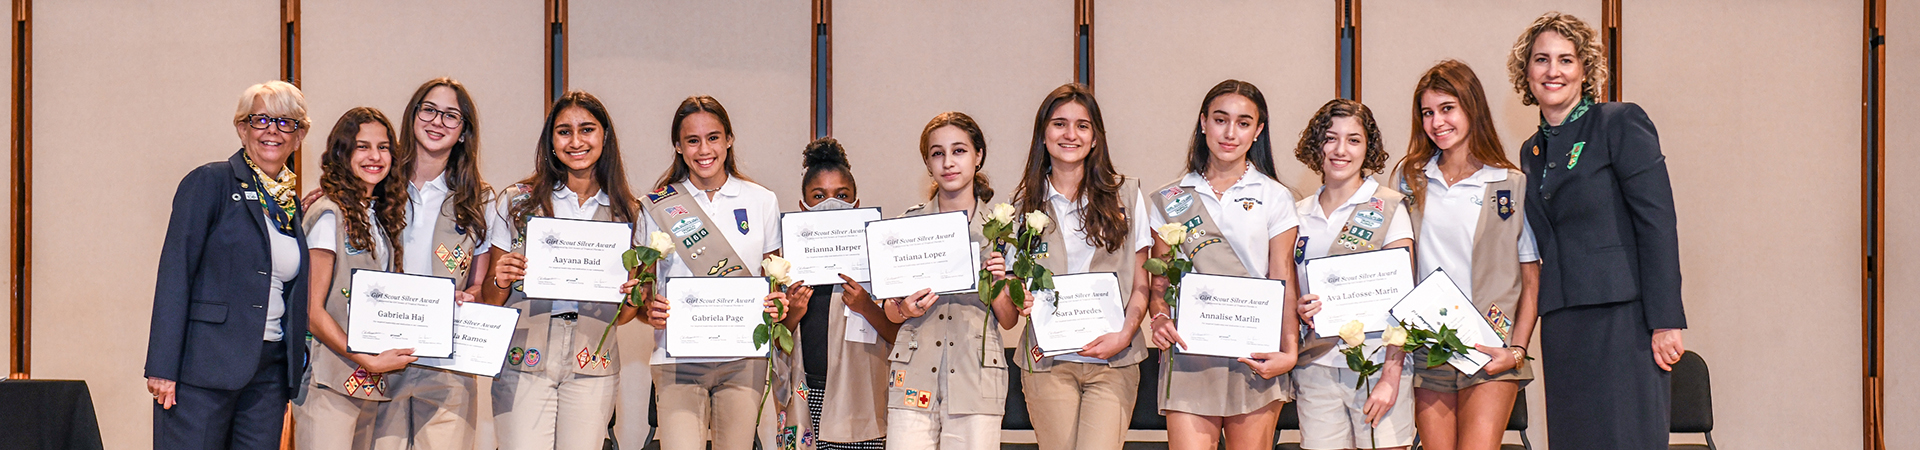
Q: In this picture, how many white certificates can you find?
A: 10